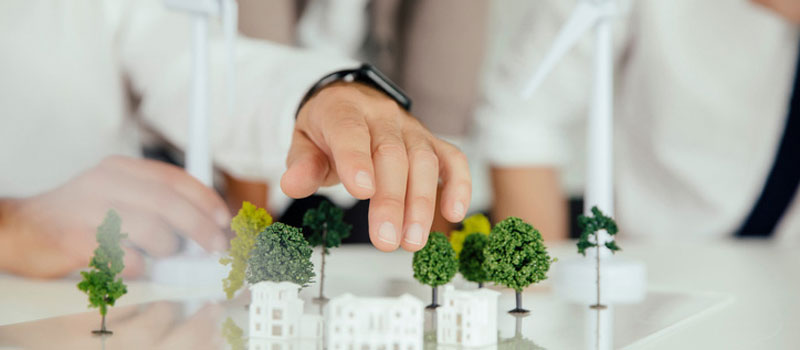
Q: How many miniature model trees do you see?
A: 9